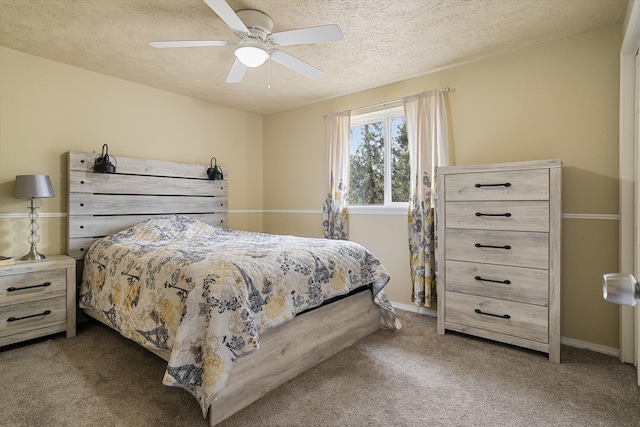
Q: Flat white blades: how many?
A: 5